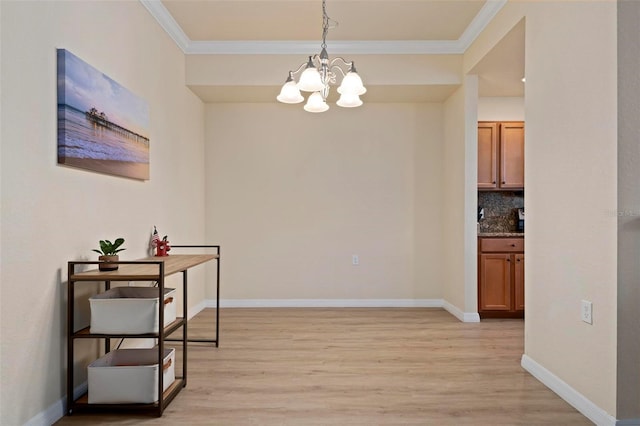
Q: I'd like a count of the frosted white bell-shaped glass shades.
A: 5